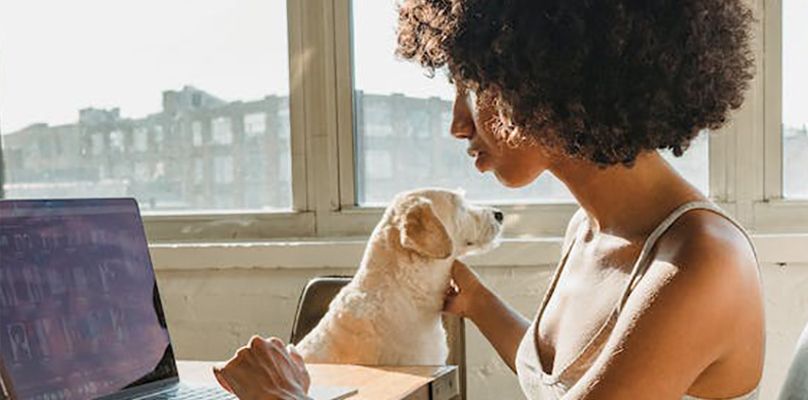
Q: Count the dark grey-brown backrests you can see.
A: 1